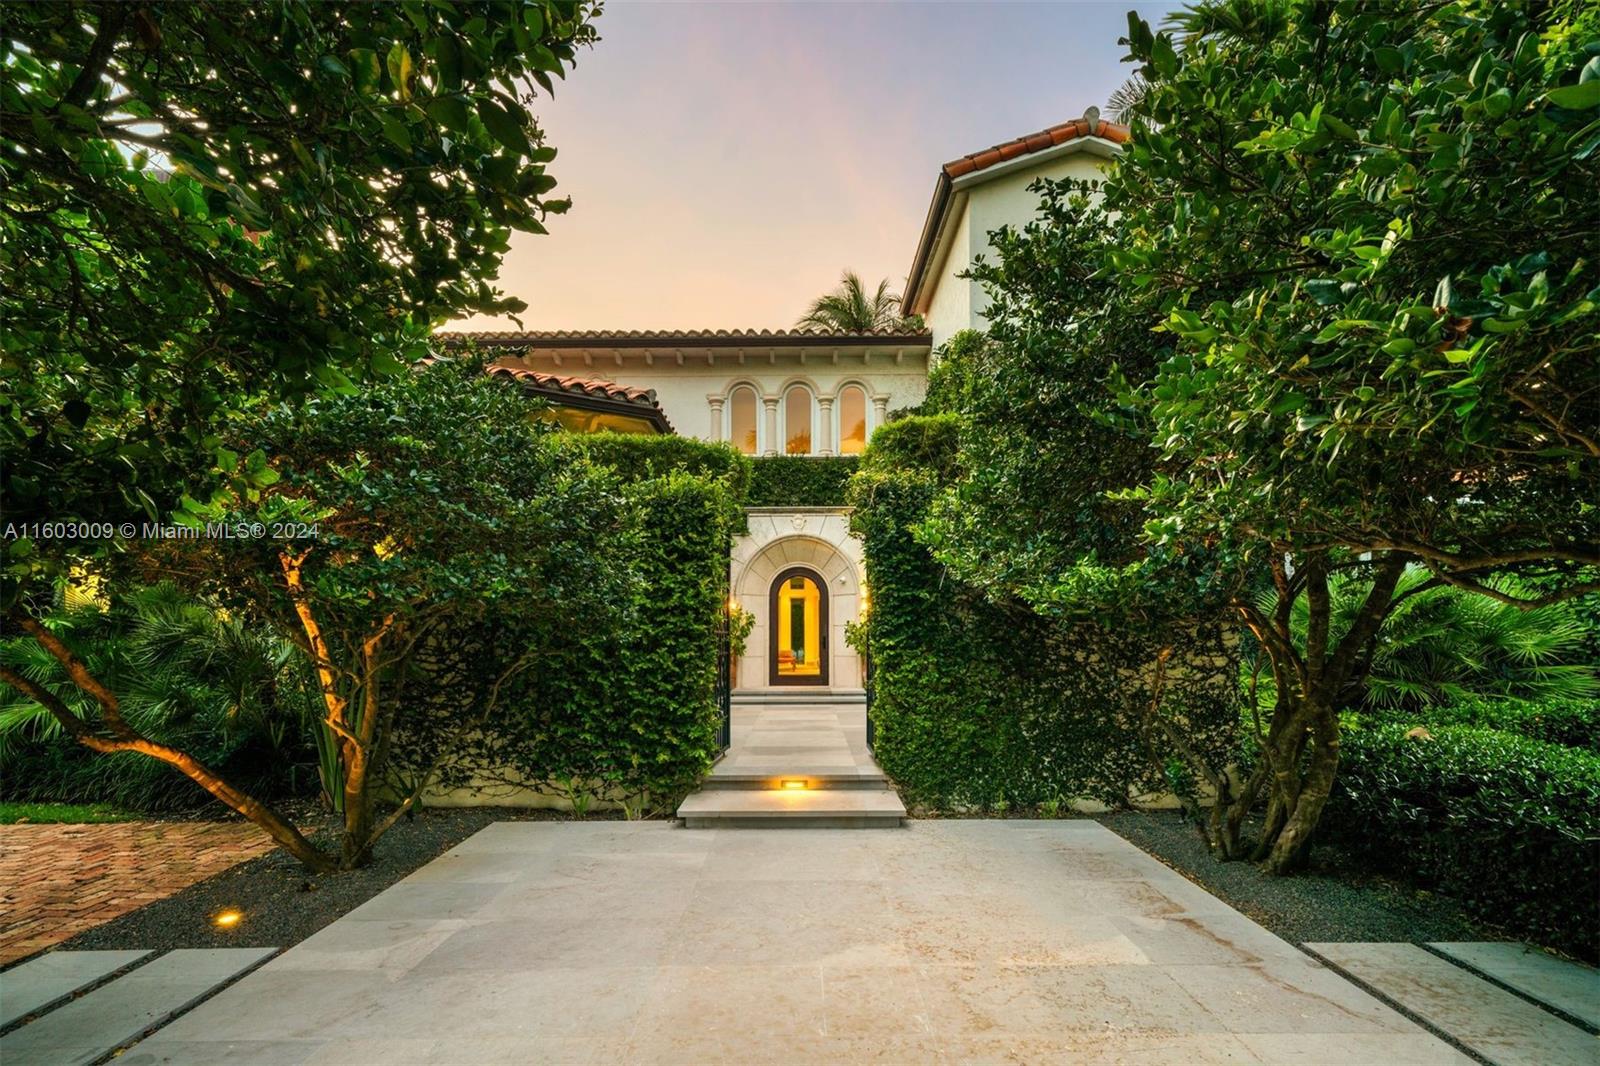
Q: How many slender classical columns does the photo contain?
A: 4